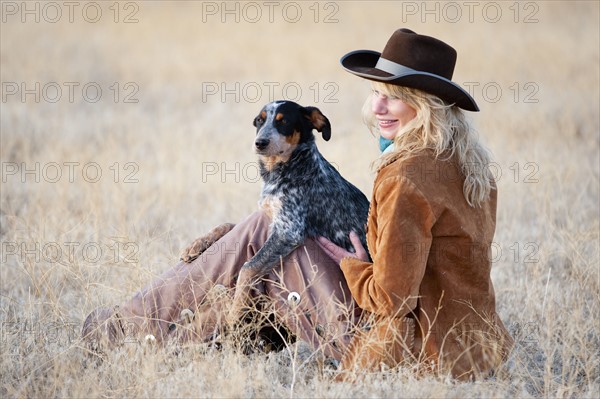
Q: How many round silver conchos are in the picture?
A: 4